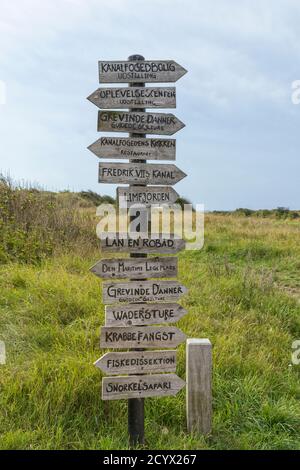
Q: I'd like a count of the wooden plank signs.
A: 13